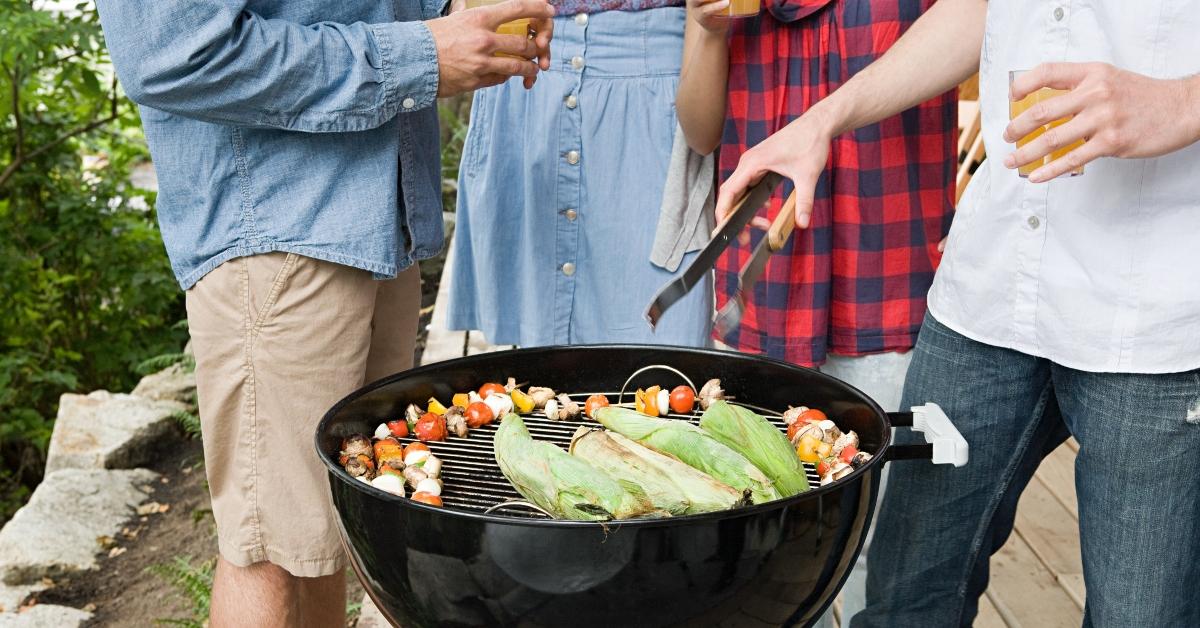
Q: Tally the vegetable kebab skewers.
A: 8